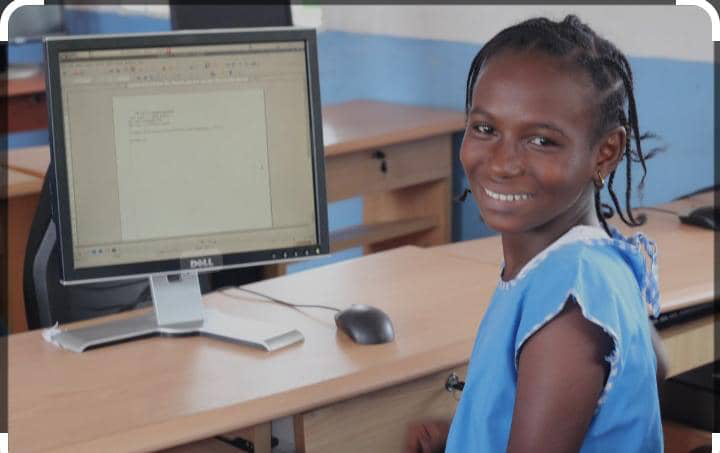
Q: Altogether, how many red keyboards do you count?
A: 0